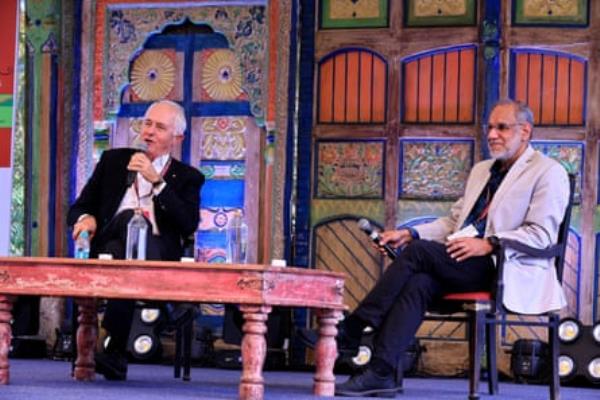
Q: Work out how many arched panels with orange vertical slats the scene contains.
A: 3